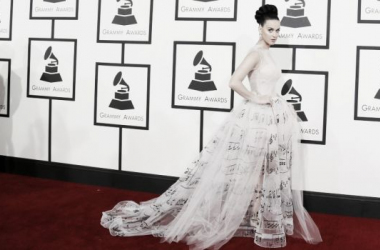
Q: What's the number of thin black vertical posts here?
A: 7